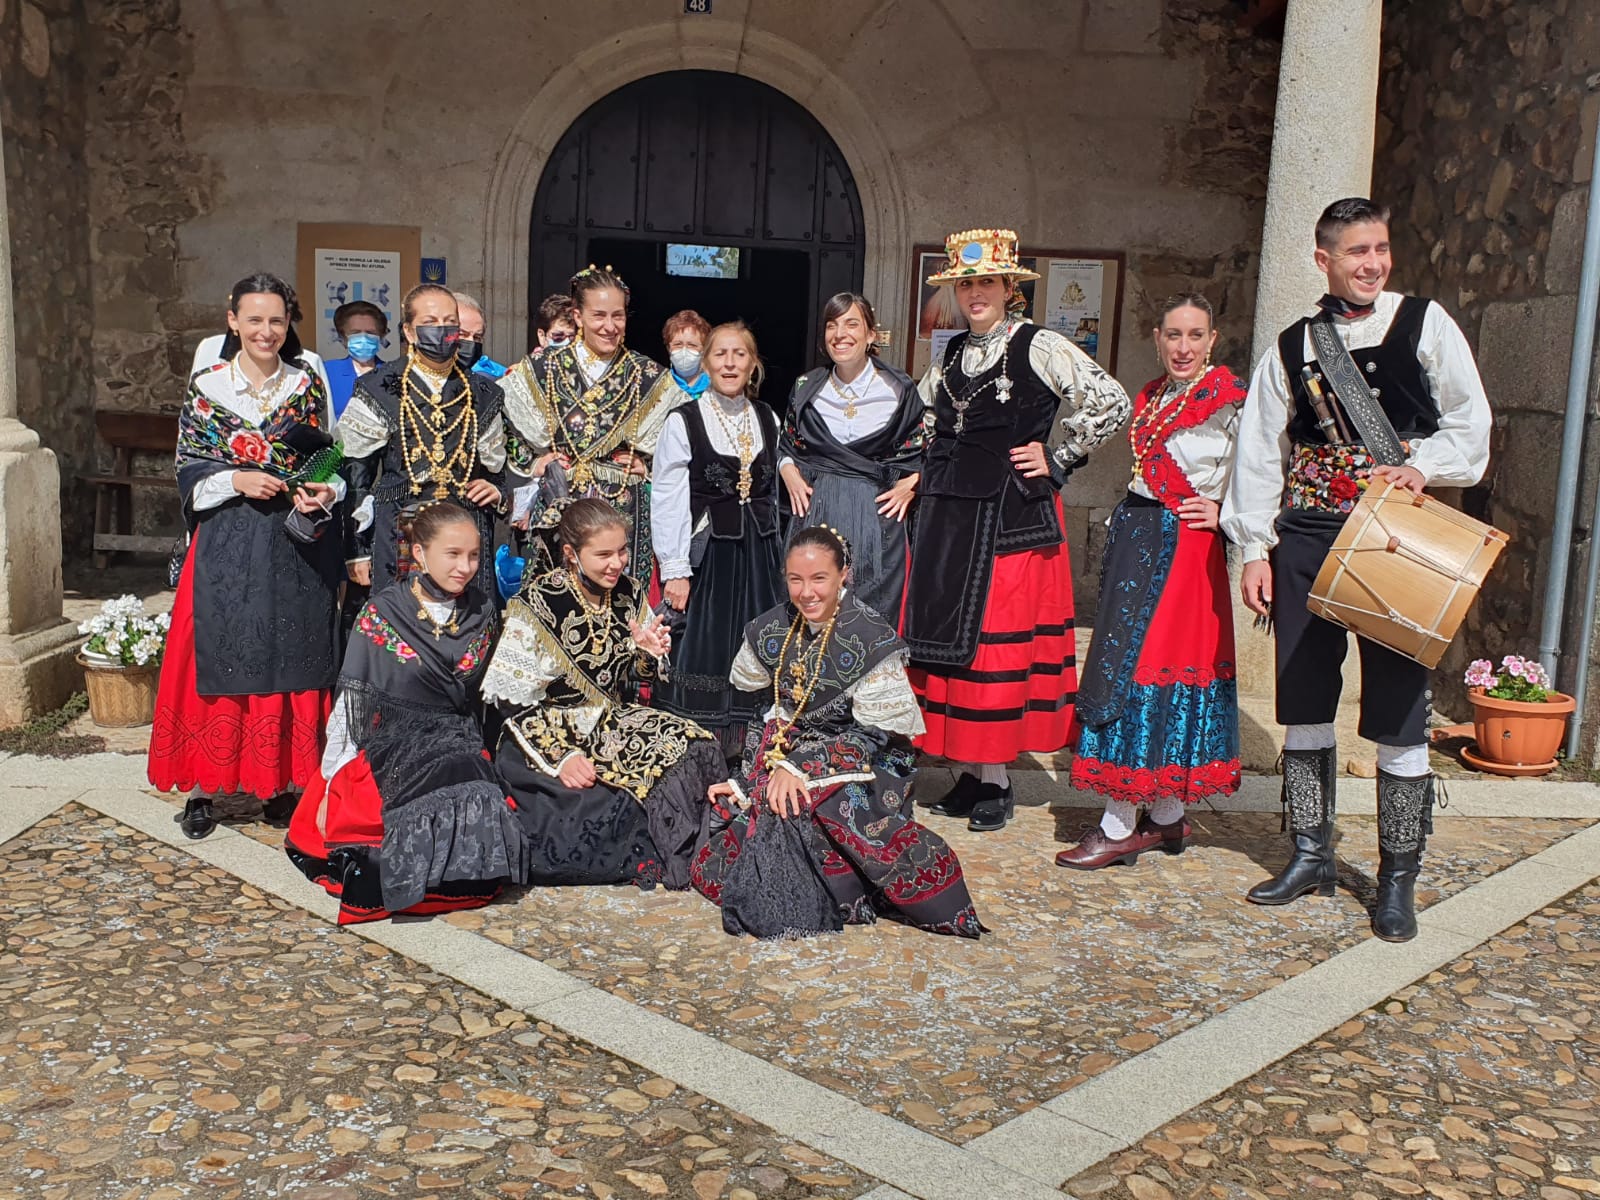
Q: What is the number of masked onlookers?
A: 4